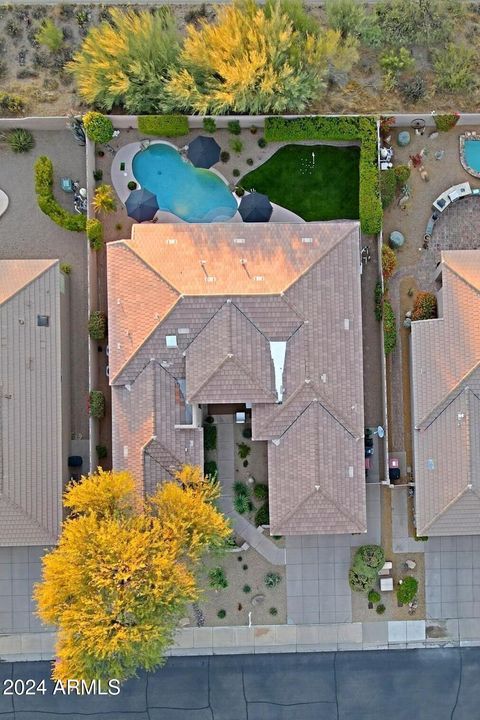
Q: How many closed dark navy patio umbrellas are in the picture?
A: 0